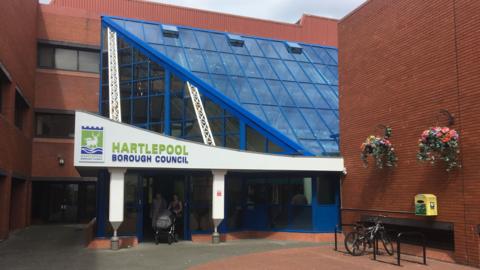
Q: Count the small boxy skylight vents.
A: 3